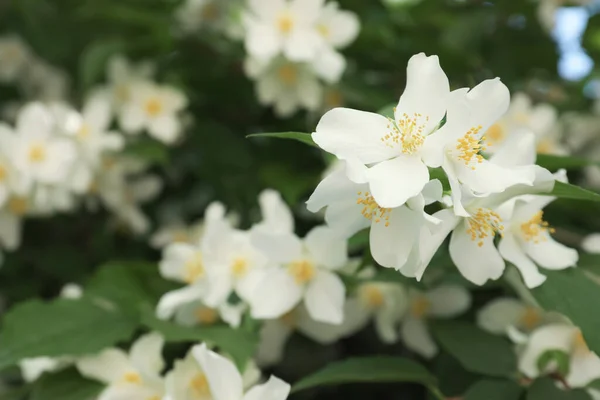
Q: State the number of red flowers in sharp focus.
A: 0